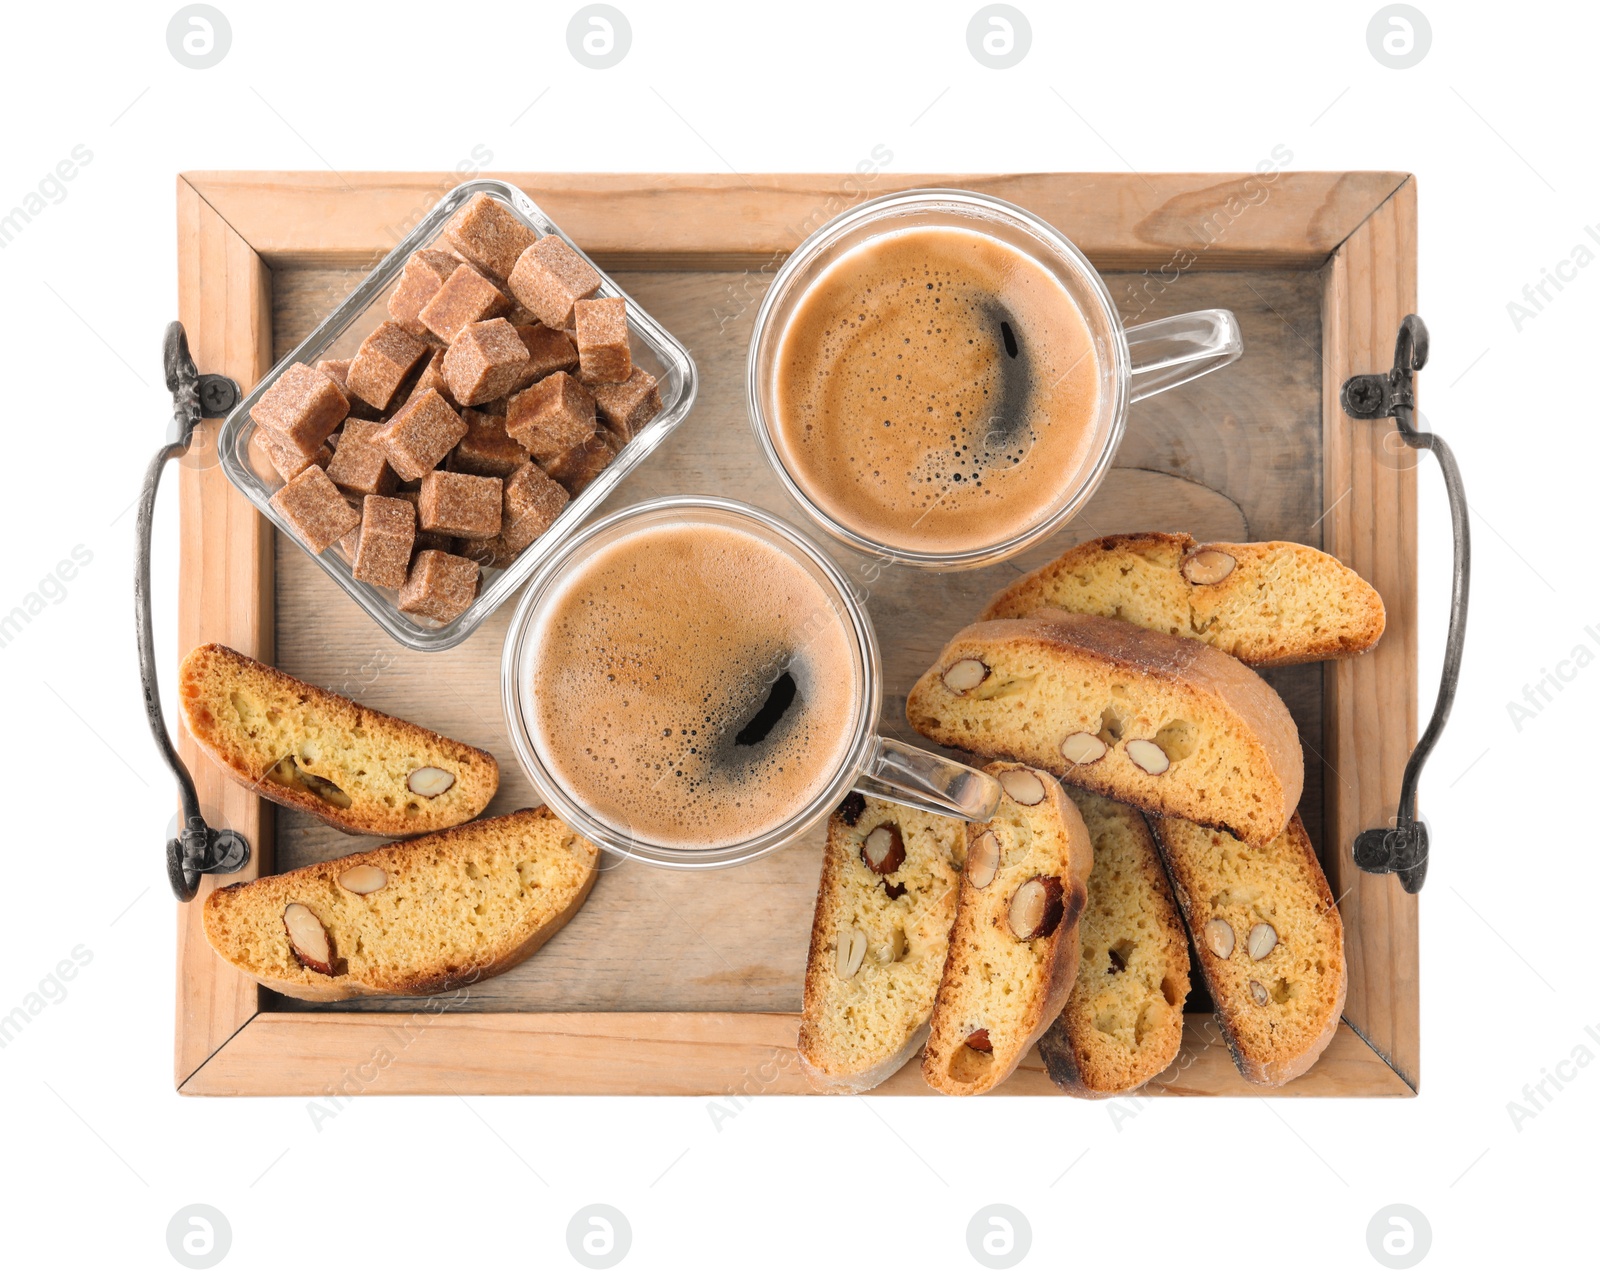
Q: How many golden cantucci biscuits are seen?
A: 8